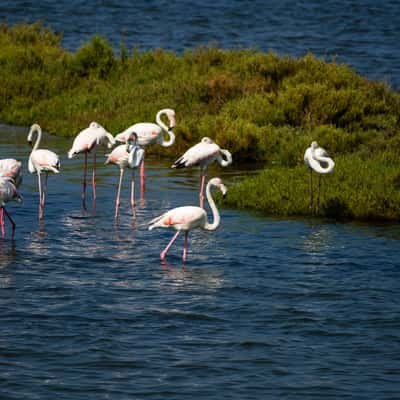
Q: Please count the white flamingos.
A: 9